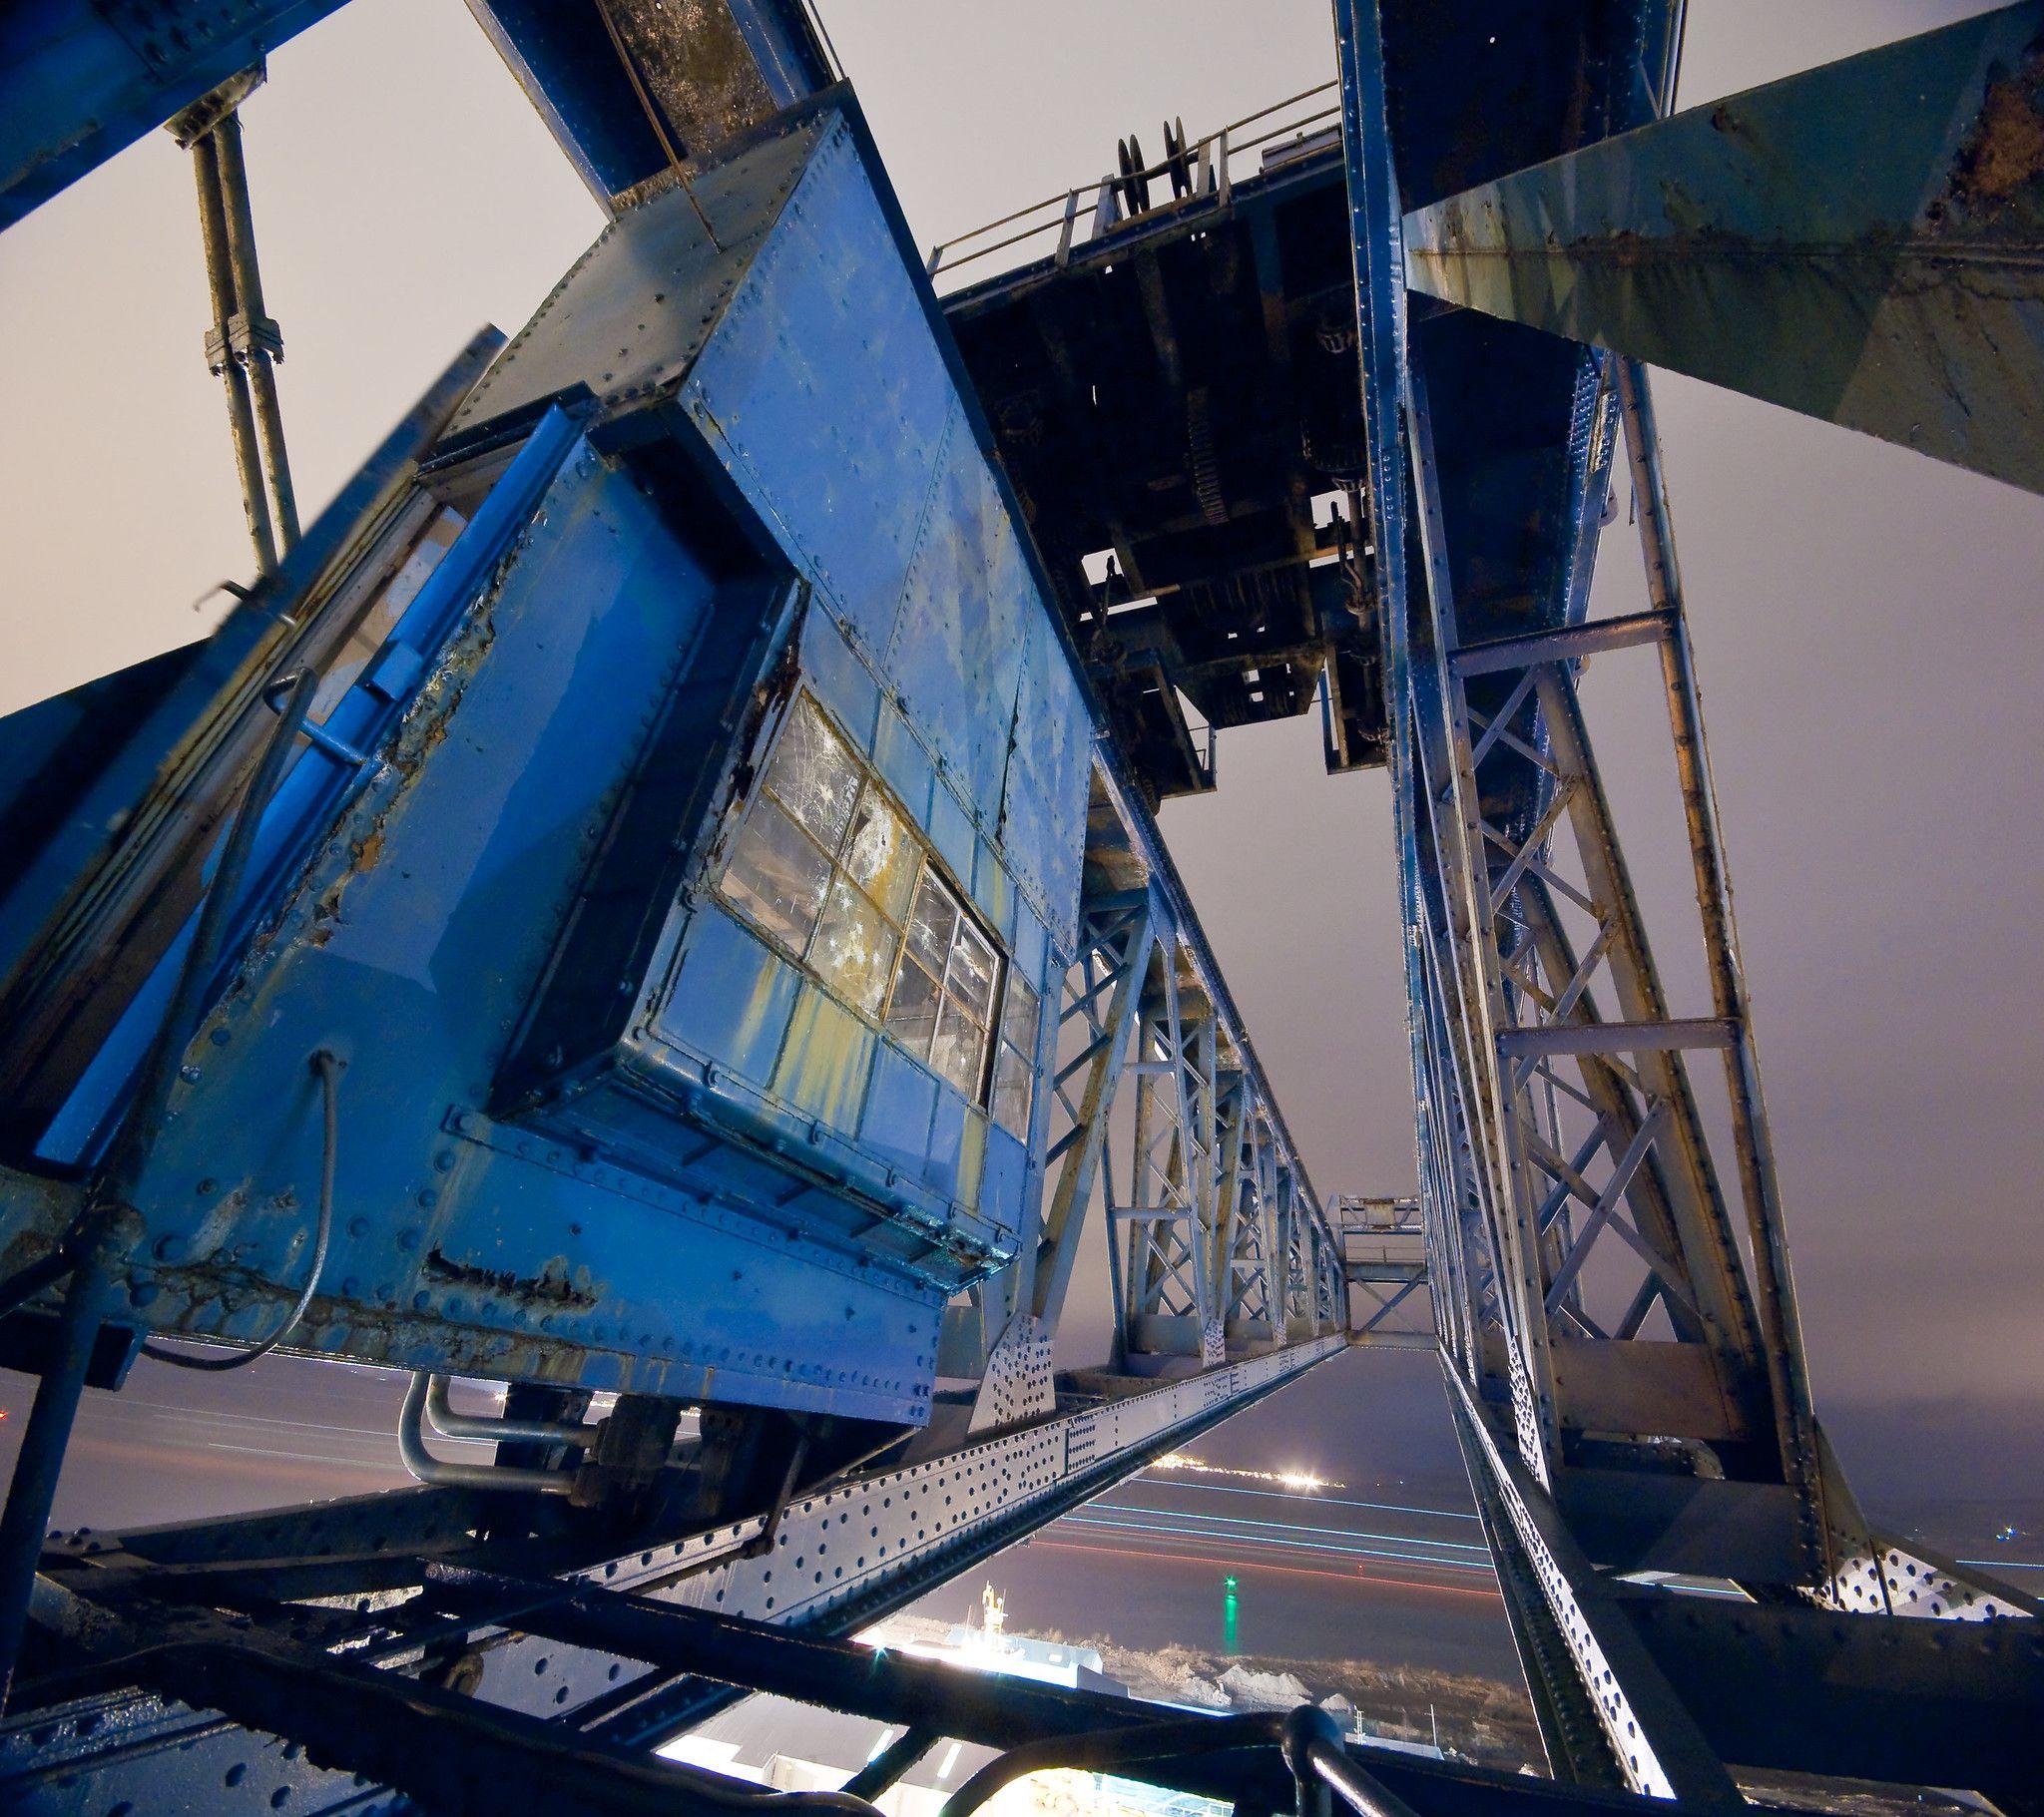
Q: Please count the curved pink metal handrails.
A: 0